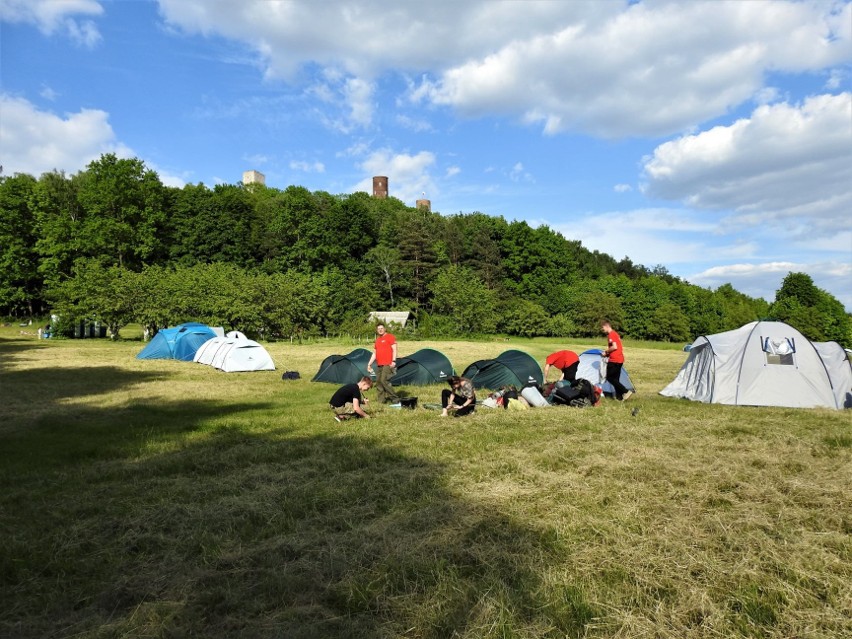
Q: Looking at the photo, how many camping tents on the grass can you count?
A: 7